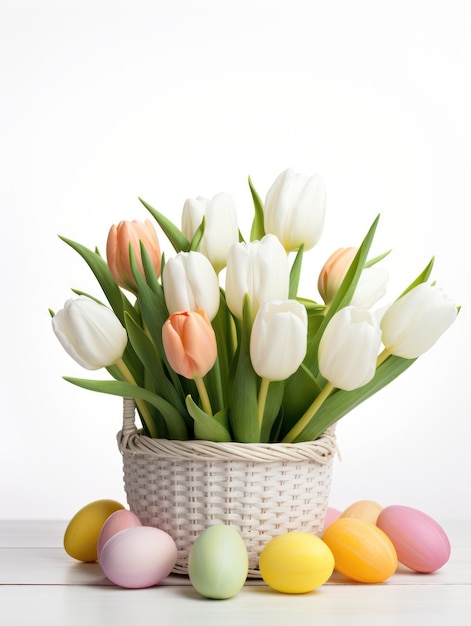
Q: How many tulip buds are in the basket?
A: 12